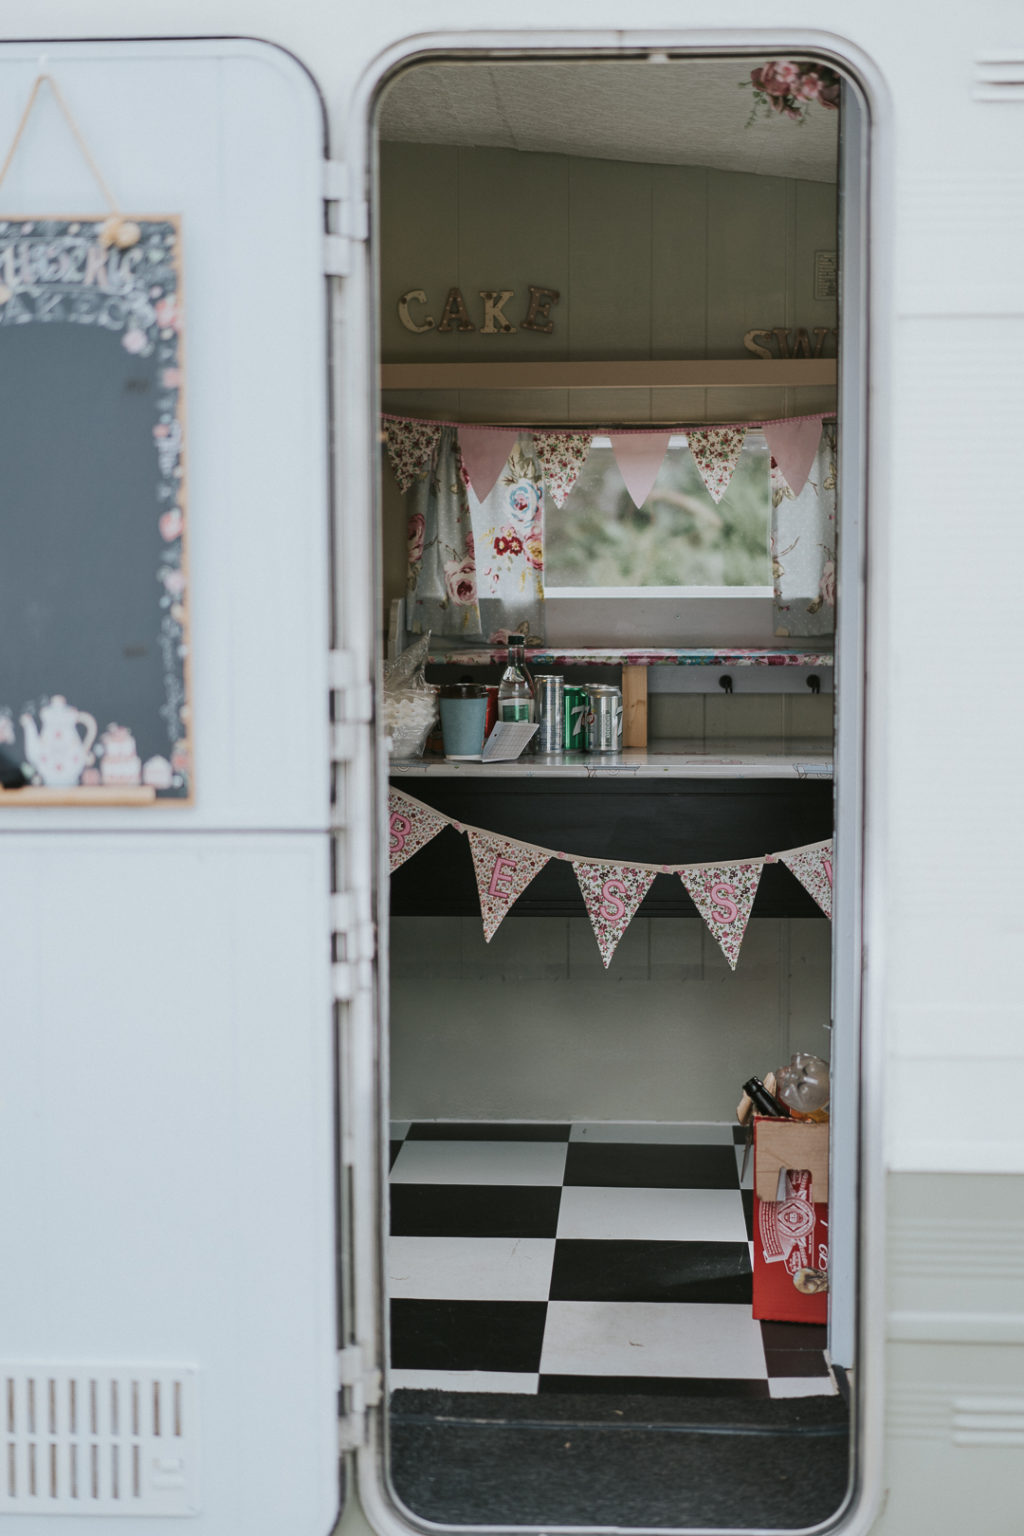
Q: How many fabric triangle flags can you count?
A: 11